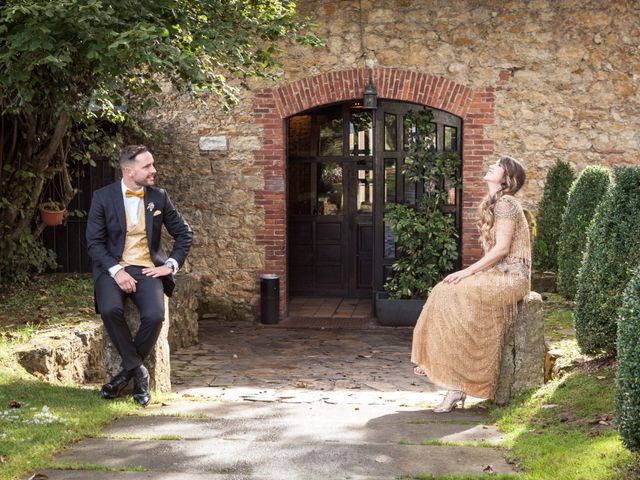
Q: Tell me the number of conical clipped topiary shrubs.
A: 4